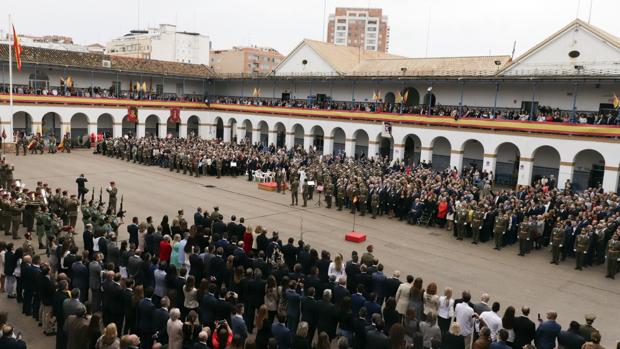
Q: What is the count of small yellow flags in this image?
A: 11